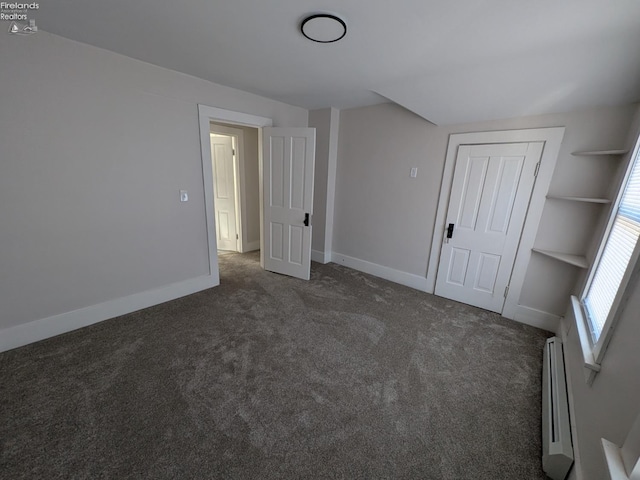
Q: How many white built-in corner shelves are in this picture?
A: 3